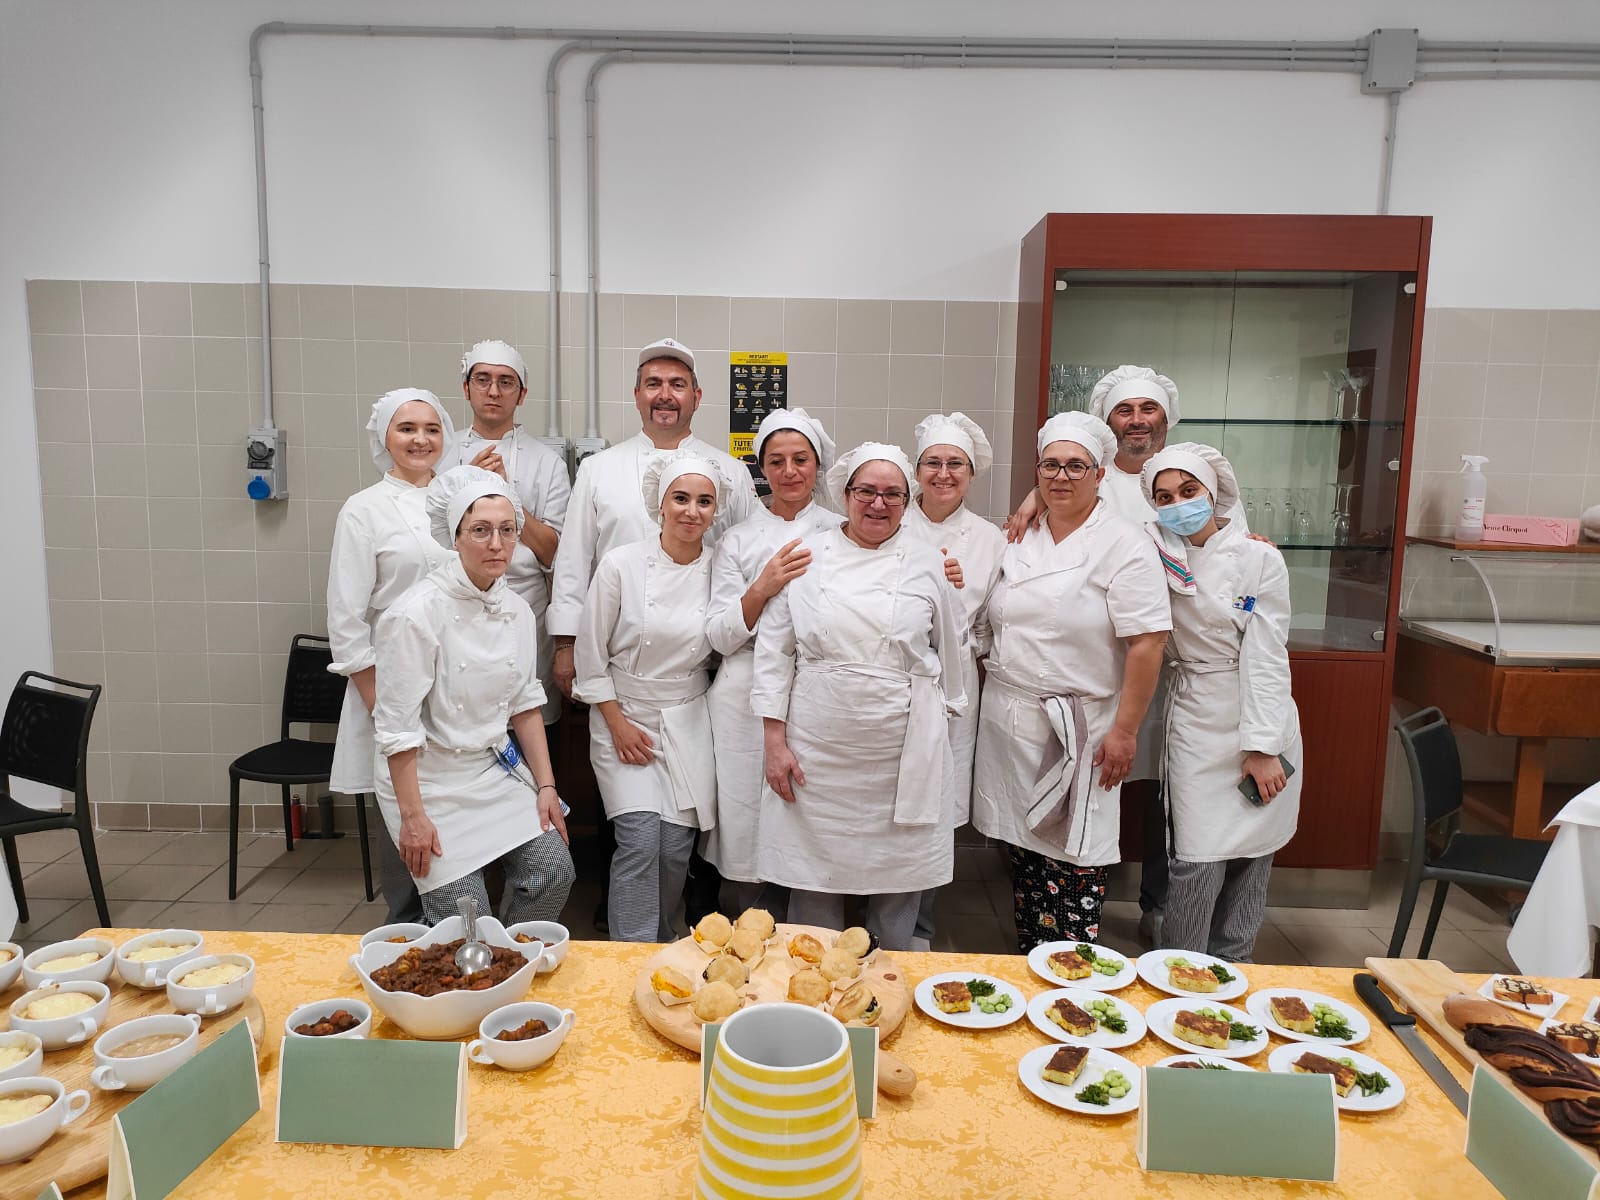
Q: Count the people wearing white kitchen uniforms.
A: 11